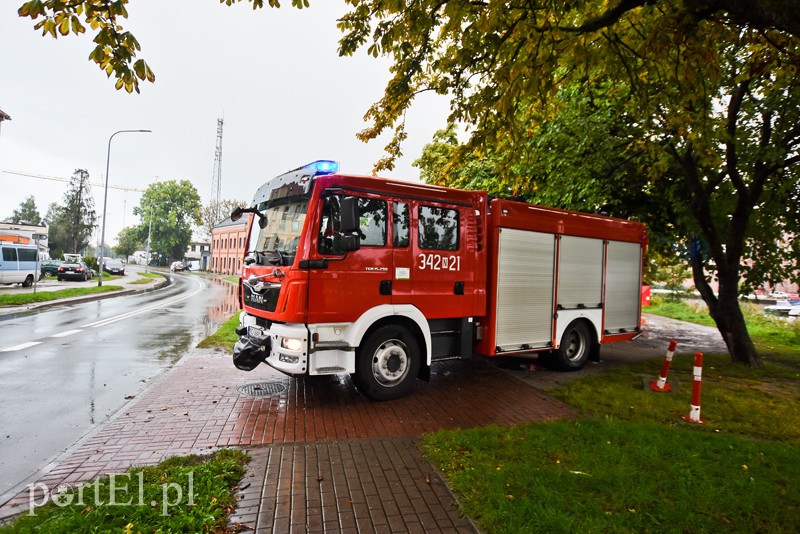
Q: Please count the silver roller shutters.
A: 3